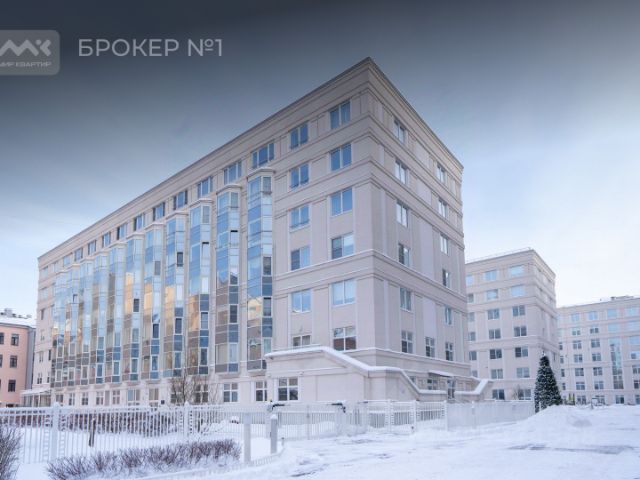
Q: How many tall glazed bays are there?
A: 11